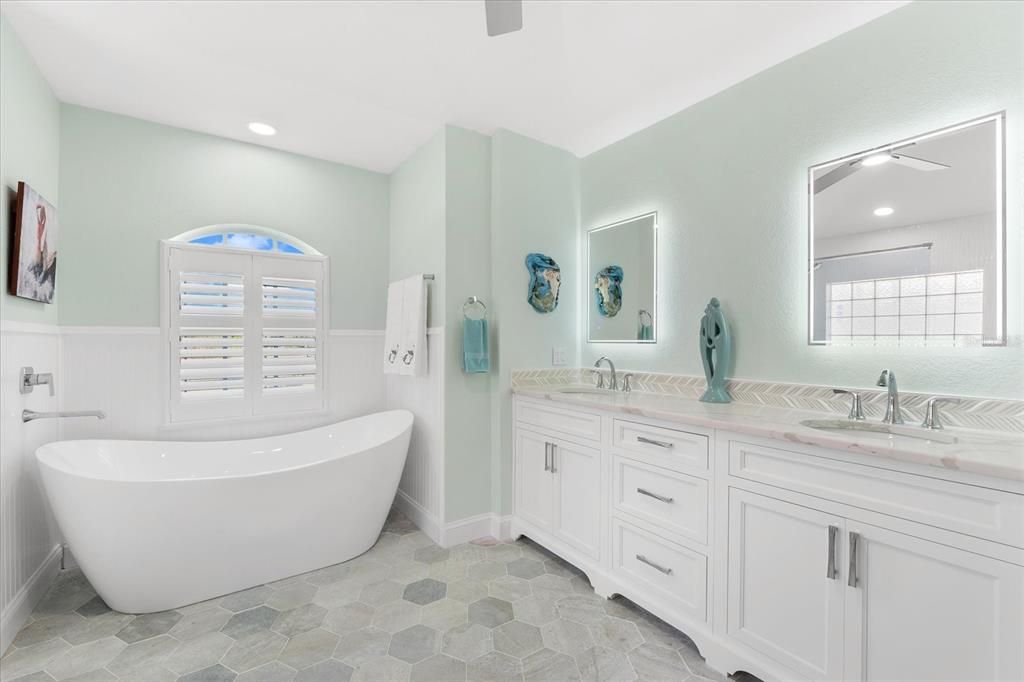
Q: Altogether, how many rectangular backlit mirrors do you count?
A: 2